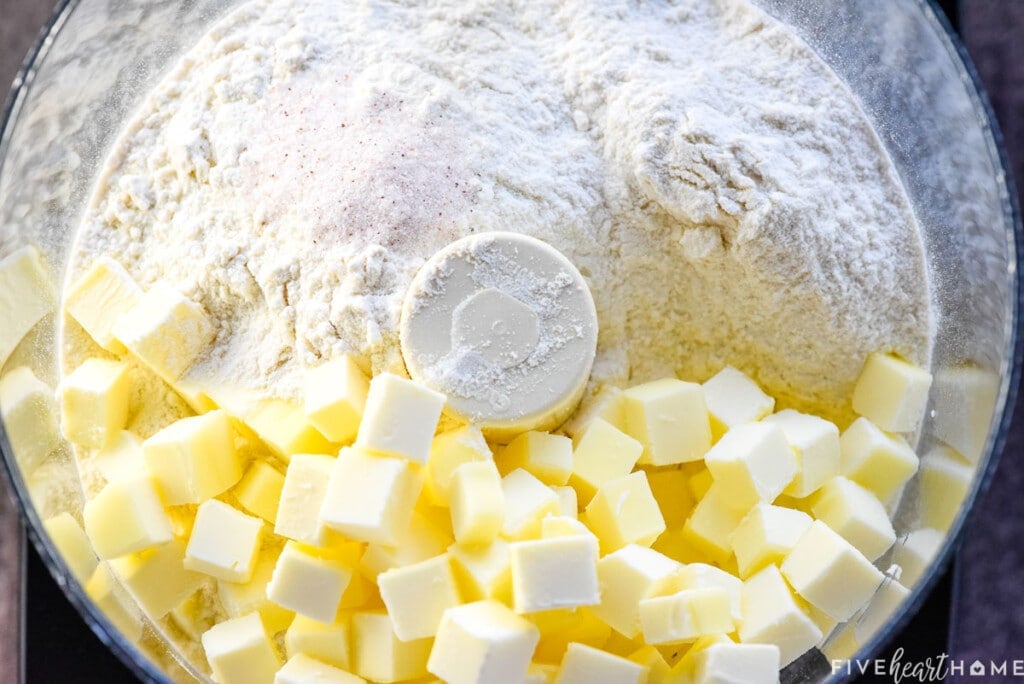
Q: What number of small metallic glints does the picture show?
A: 0